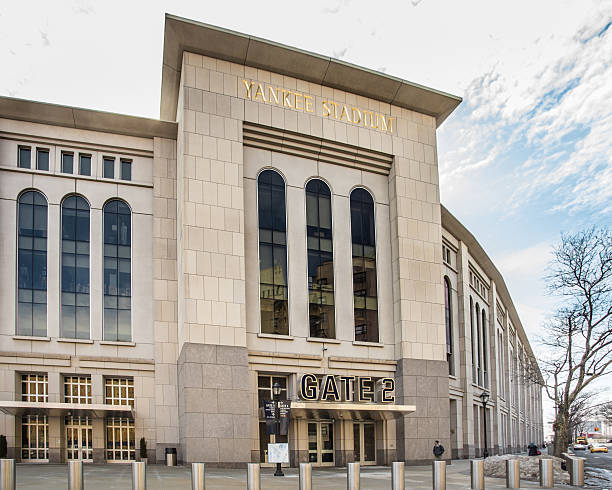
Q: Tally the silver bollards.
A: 13